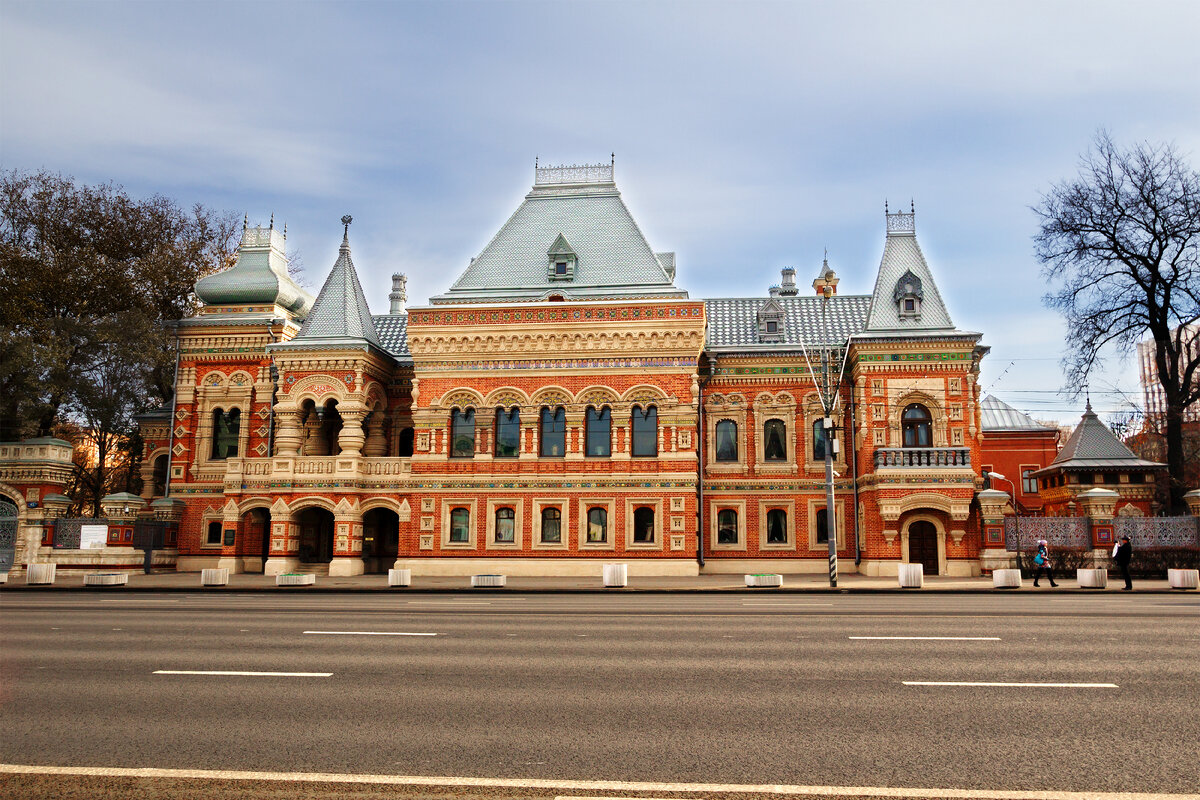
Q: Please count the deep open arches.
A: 3